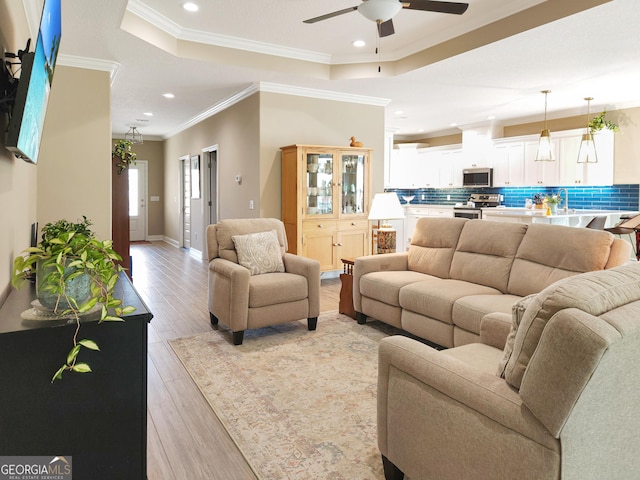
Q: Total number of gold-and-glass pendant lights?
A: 2